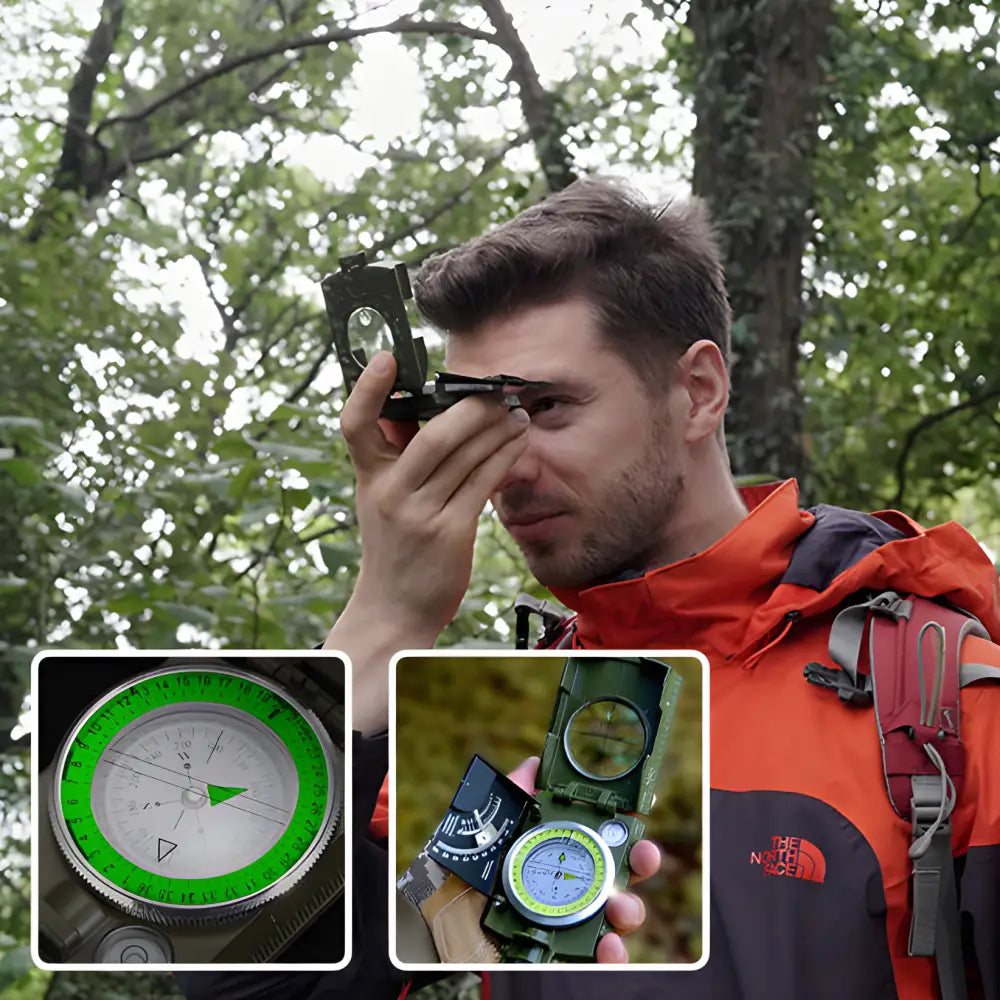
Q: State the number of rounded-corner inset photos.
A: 2